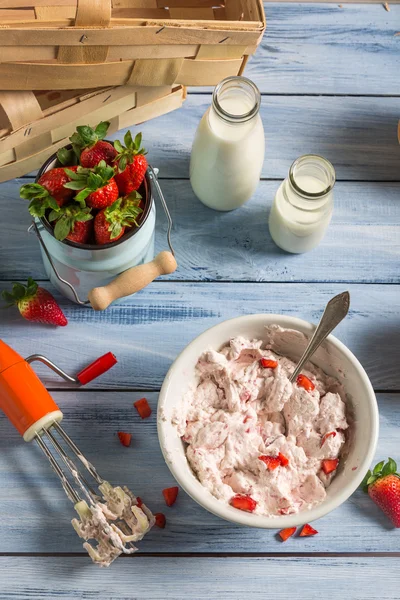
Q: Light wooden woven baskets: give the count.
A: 2